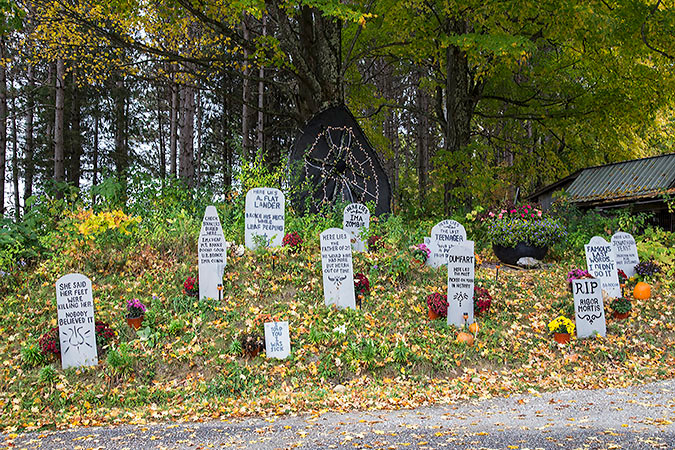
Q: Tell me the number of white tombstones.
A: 11